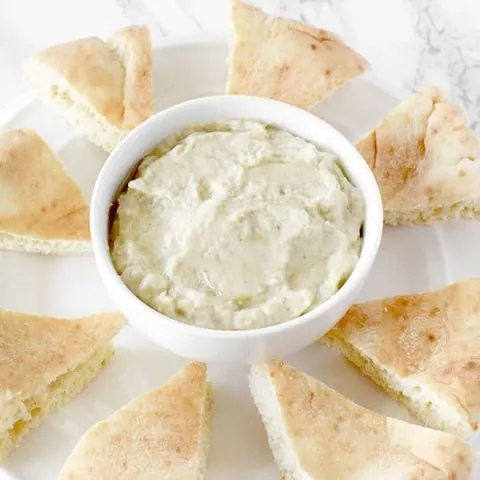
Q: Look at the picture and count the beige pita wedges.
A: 8